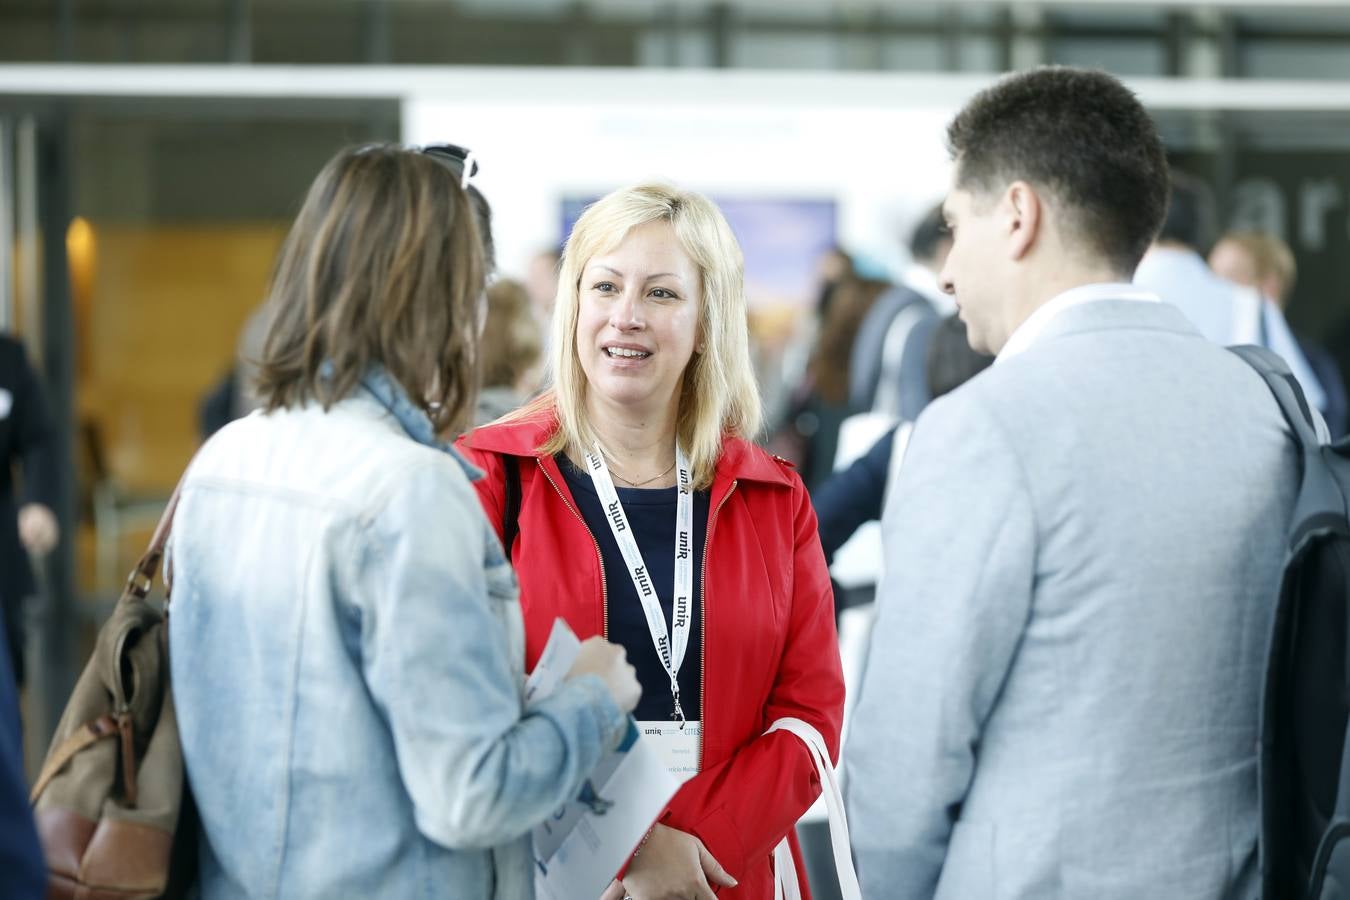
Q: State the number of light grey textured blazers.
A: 1